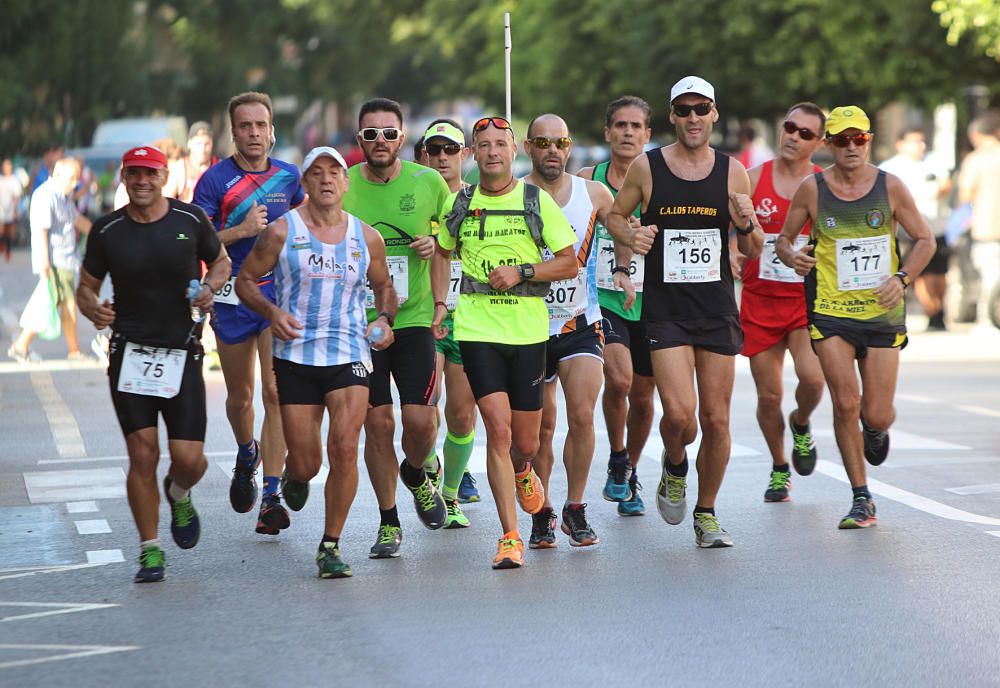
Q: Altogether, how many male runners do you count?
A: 11